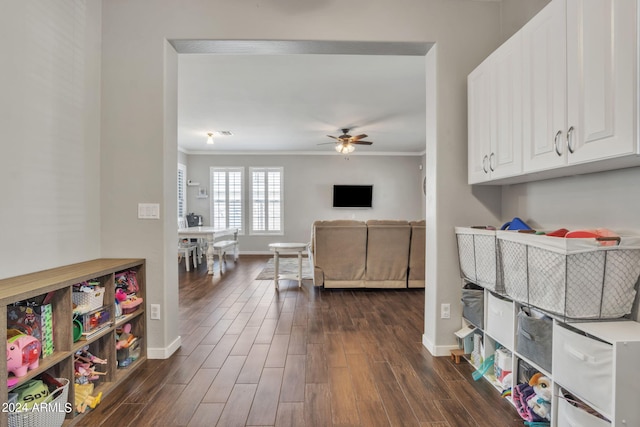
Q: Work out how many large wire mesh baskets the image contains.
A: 2